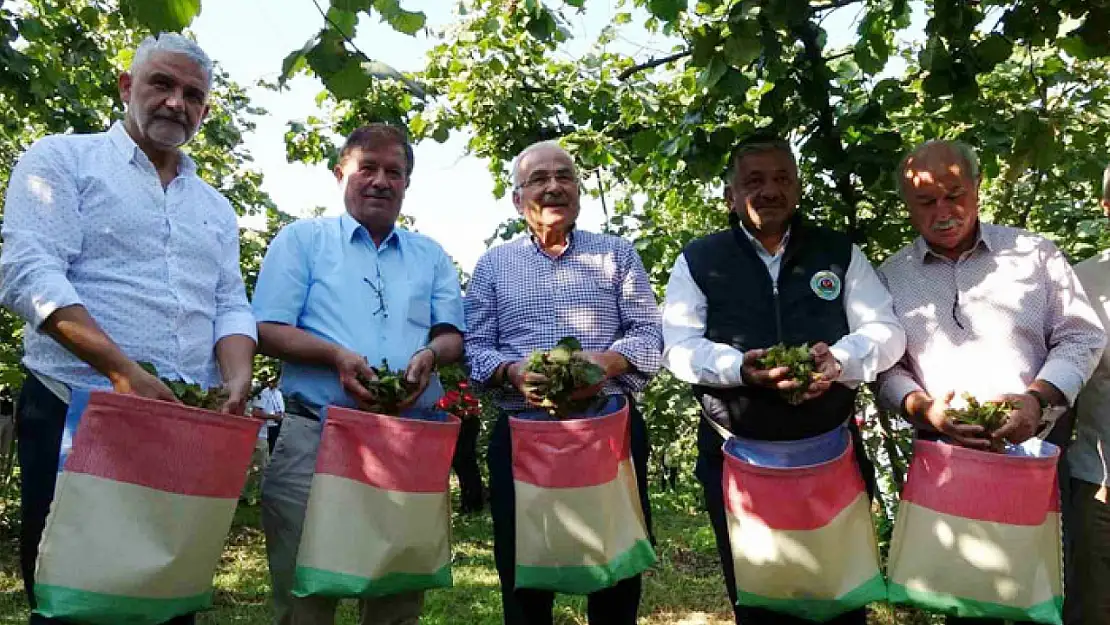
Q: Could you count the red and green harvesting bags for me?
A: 5